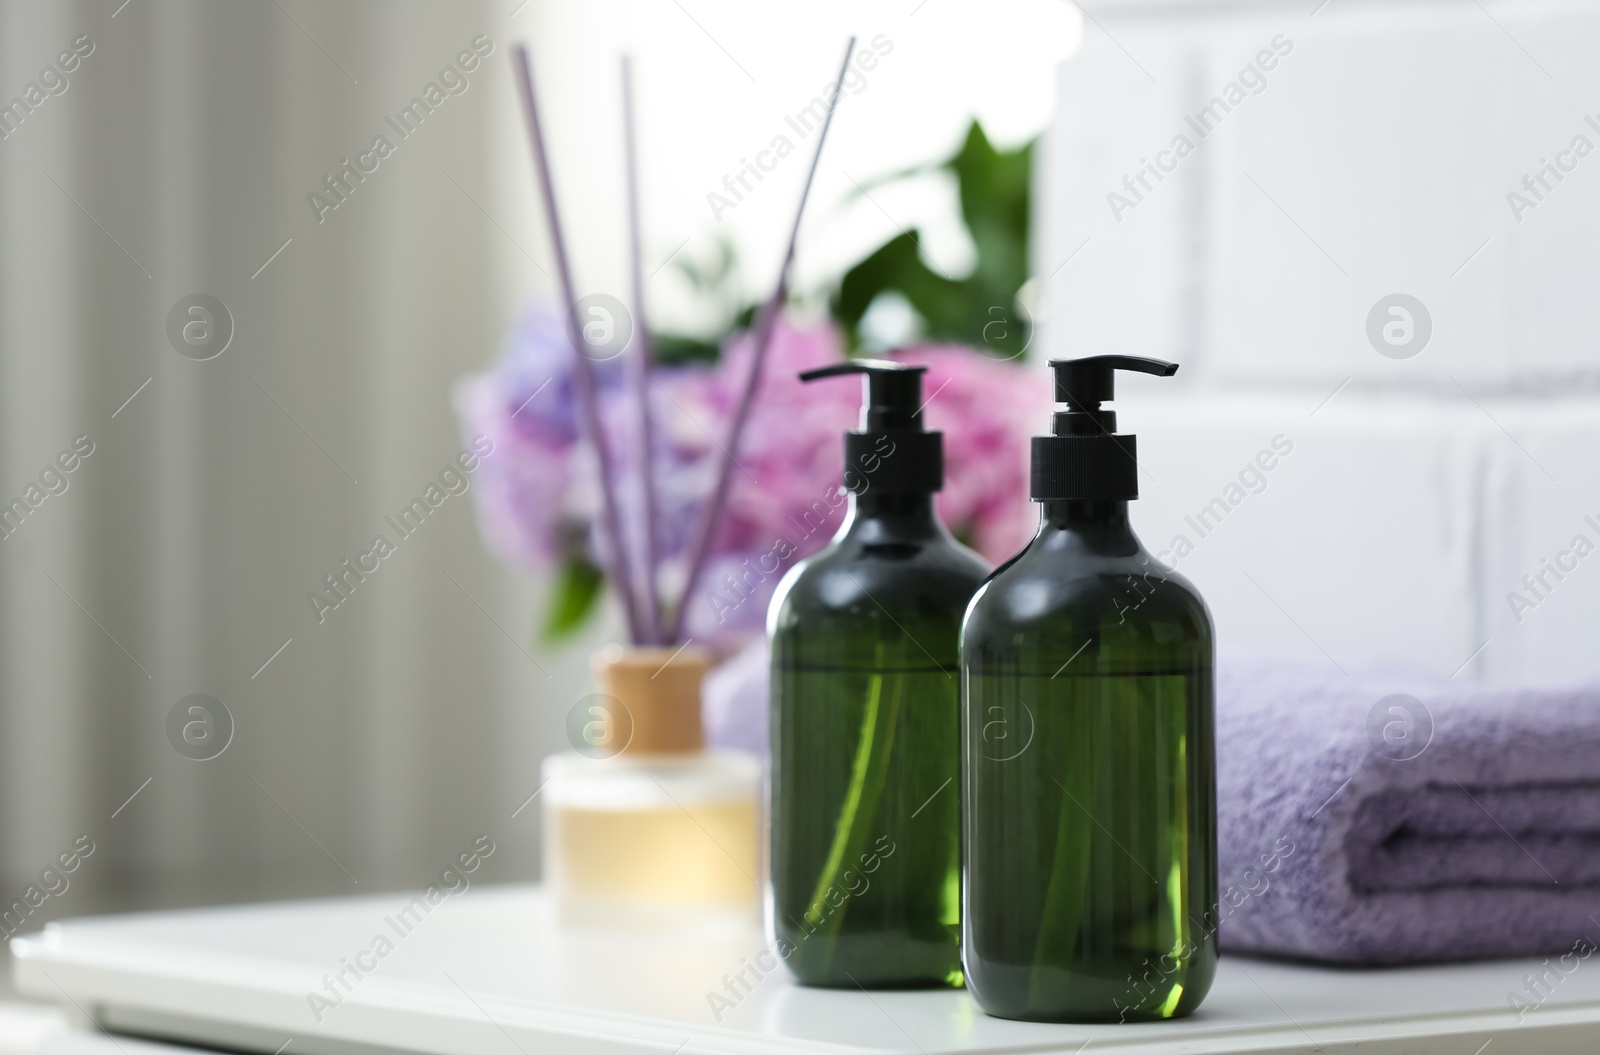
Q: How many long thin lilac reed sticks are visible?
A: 3